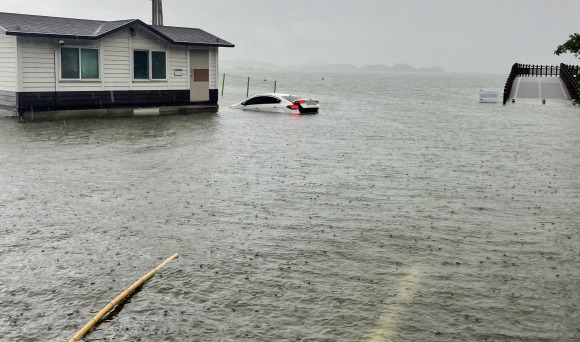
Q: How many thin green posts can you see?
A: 3